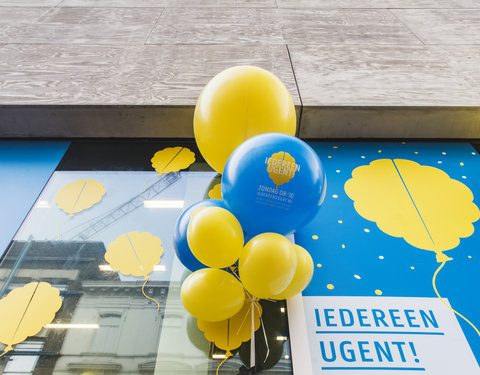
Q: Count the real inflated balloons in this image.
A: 7